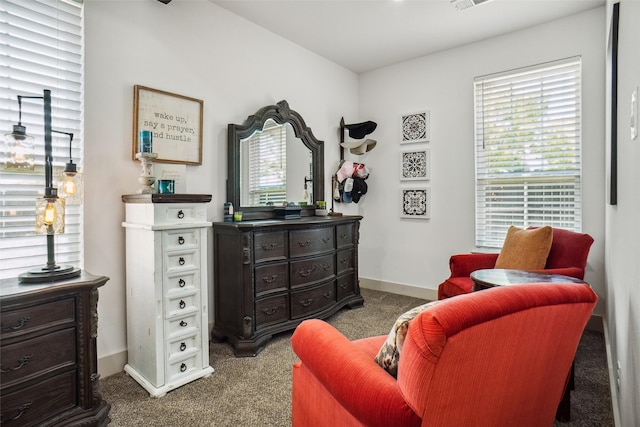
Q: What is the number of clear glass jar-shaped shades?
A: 3